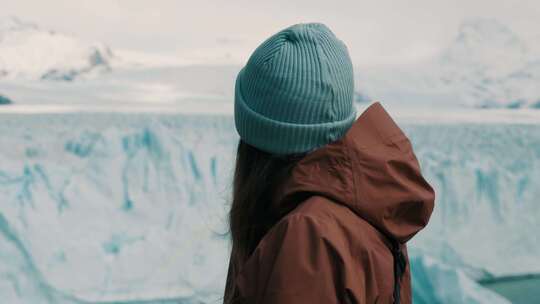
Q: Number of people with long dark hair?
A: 1